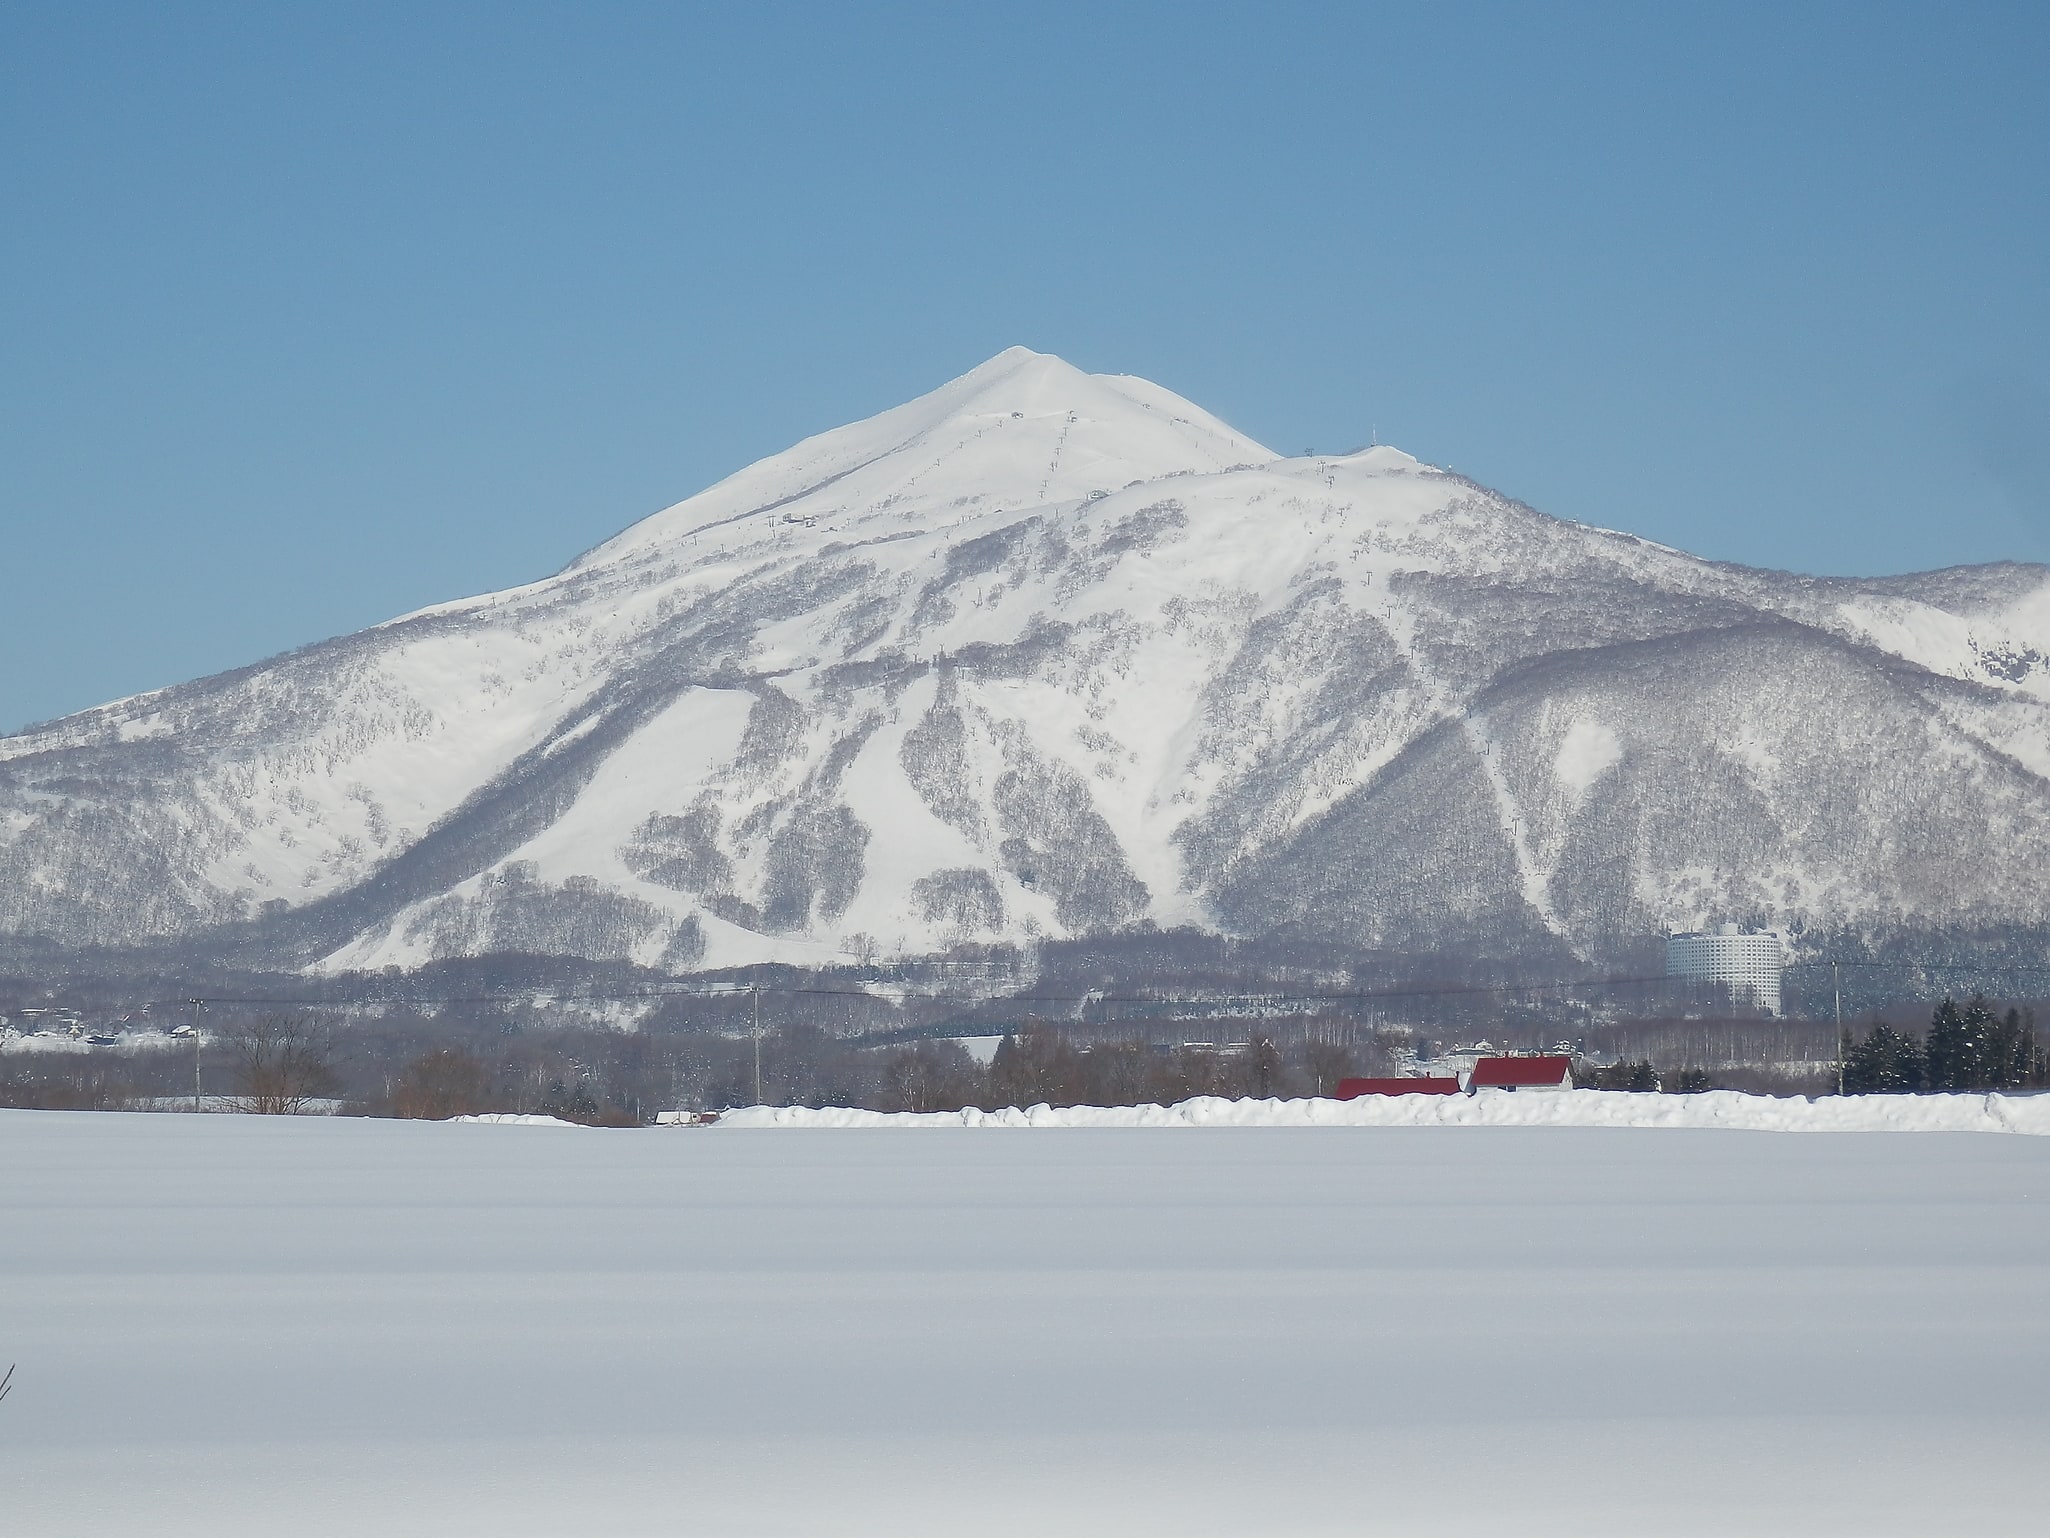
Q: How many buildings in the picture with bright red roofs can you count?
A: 2